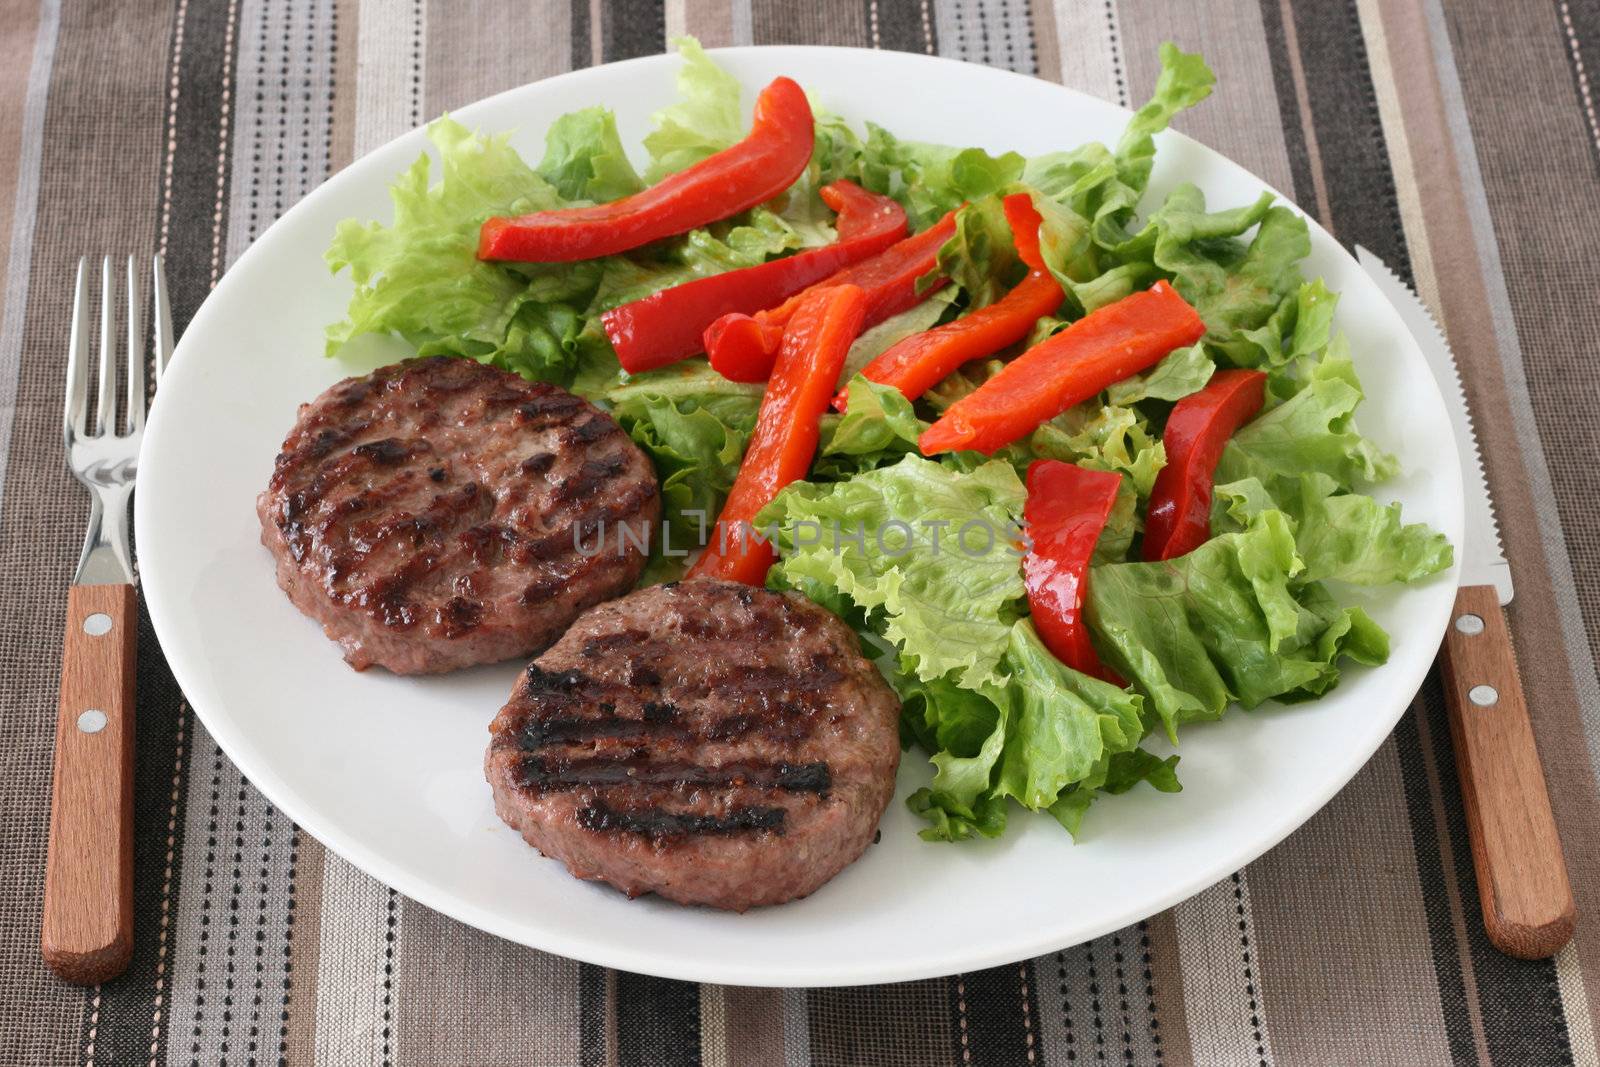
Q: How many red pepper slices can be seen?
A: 8